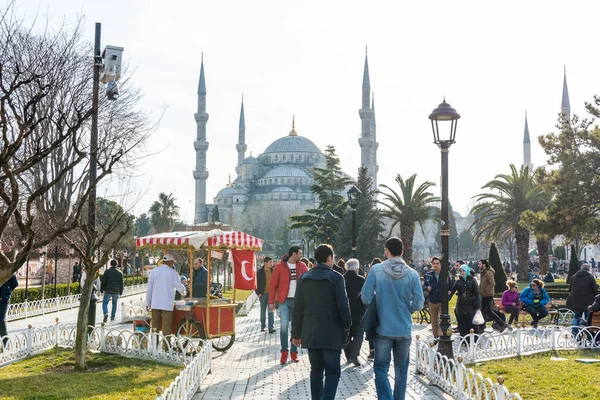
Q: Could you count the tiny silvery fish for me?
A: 0